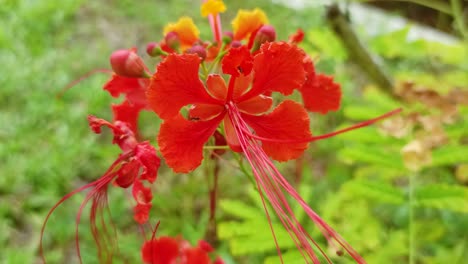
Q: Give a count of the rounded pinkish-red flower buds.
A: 7